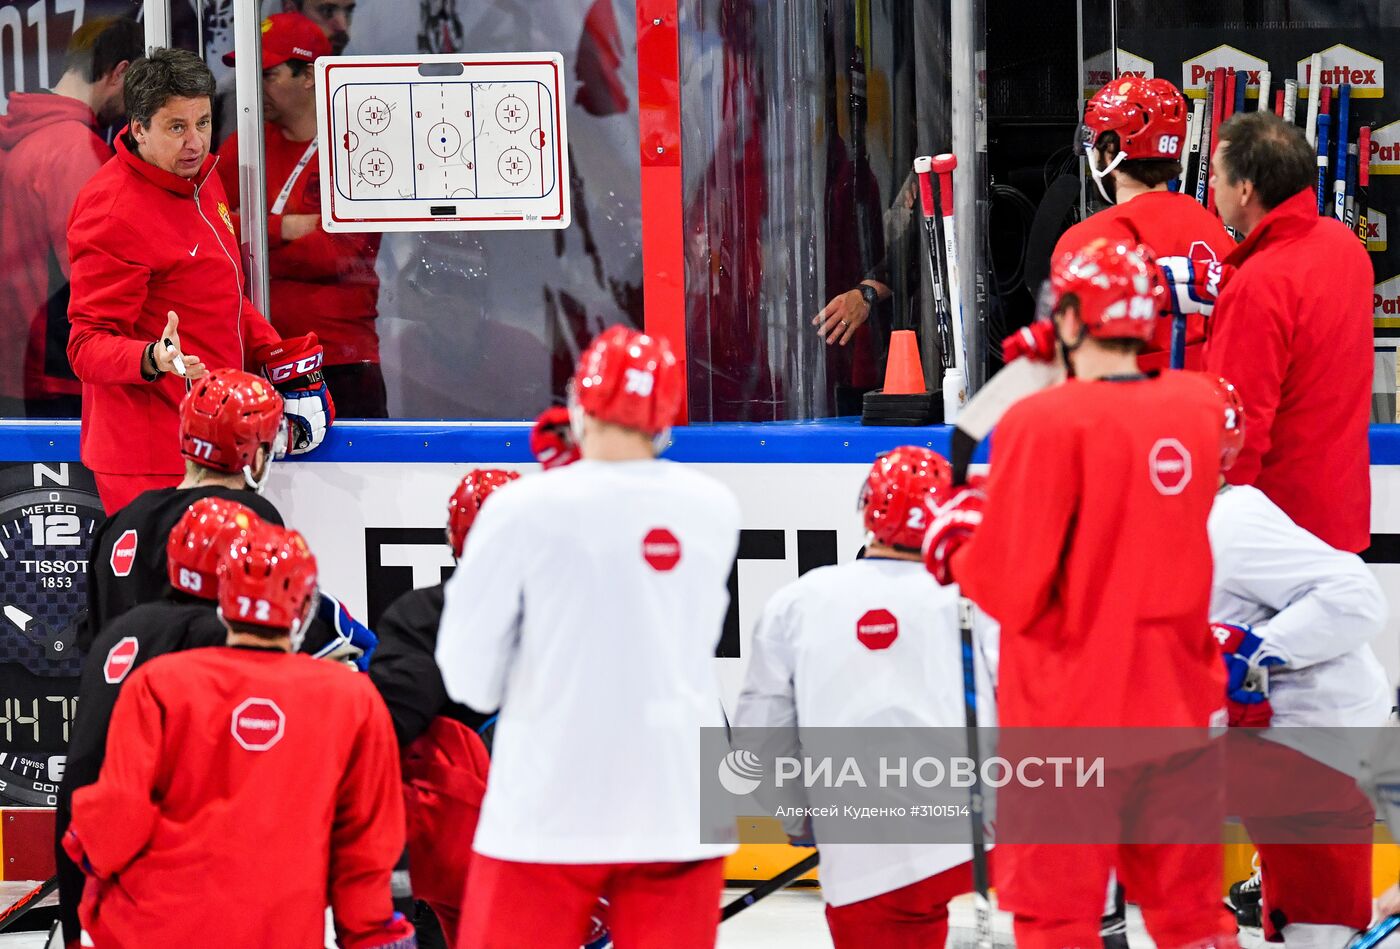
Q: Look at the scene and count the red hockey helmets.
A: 9